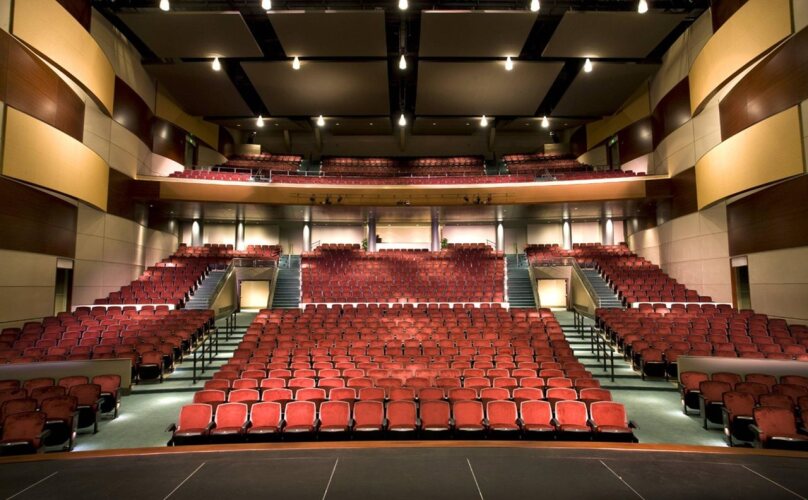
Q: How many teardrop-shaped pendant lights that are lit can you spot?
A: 15